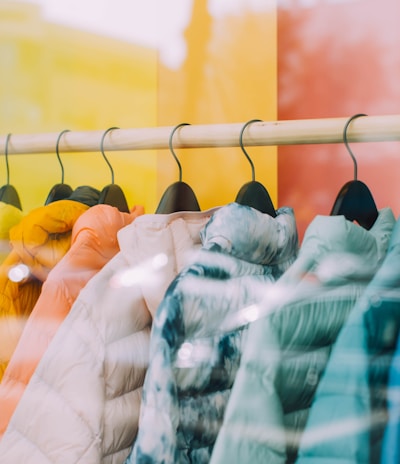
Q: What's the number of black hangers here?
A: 6